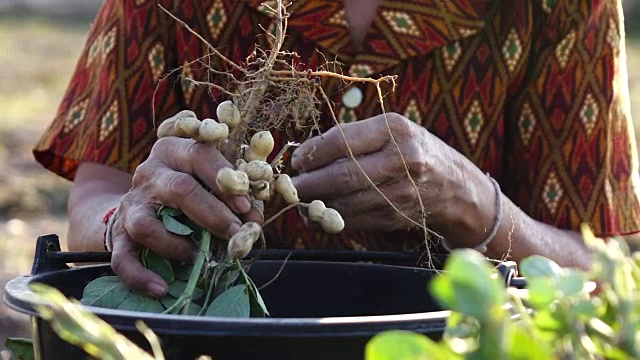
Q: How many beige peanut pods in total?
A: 11